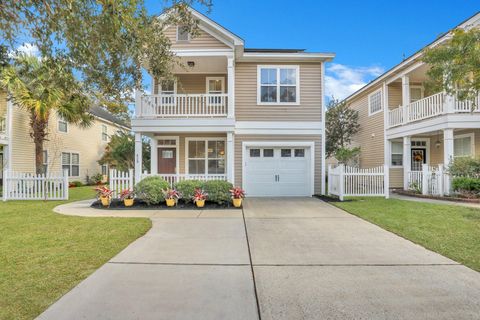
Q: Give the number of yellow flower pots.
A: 5